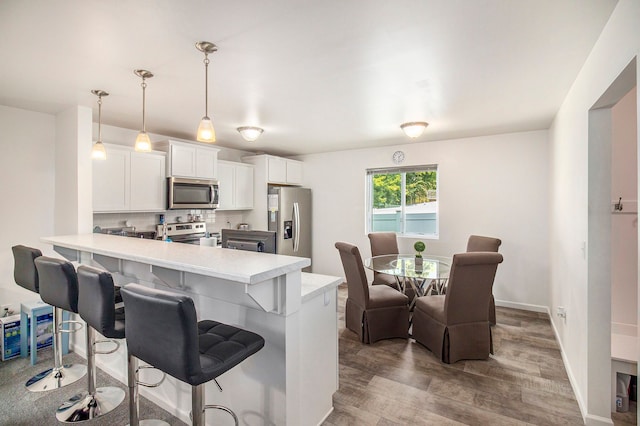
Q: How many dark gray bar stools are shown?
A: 4